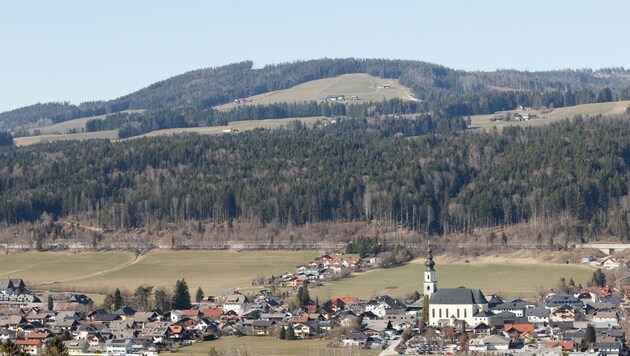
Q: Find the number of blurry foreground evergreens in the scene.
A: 2